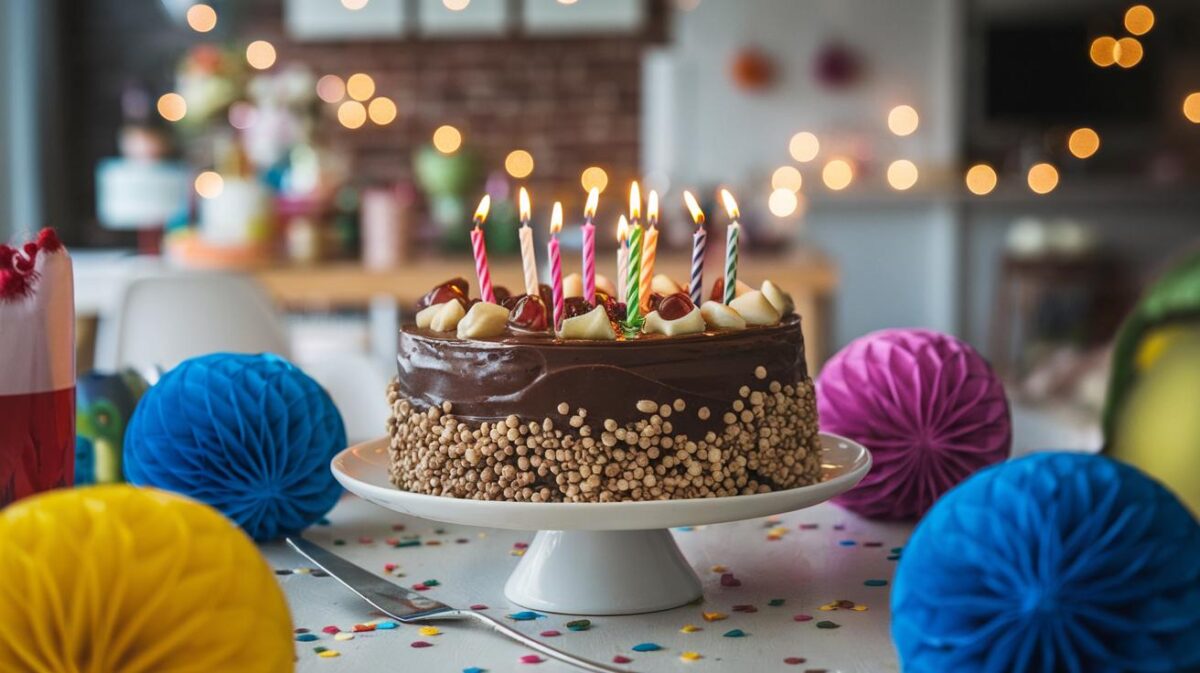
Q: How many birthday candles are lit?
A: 9